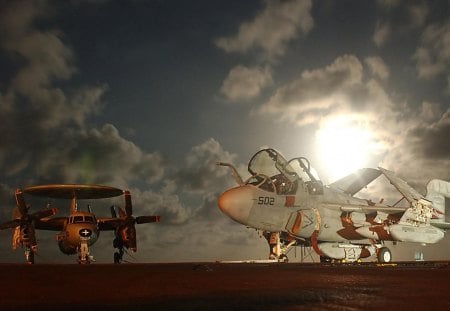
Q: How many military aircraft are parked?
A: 2